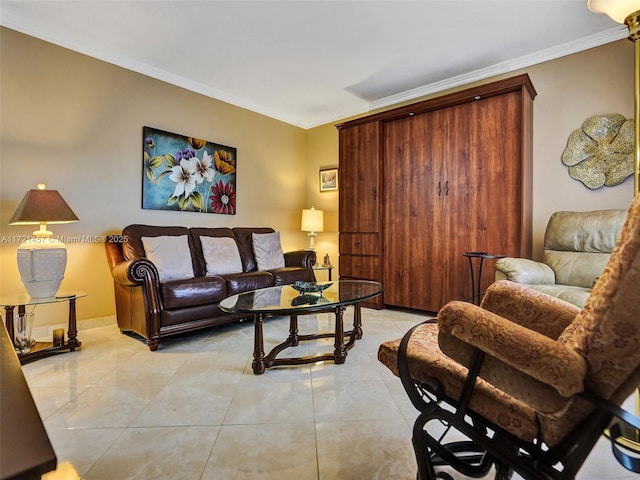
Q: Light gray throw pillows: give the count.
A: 3